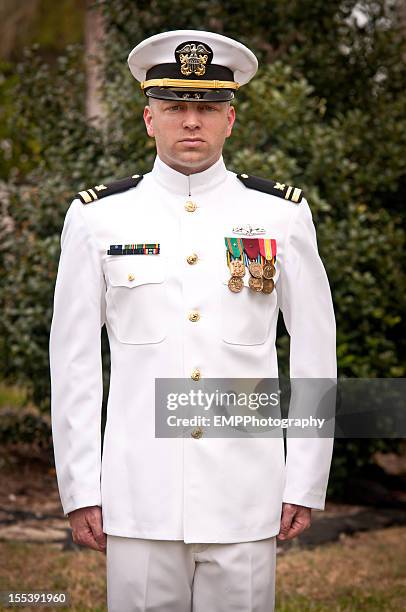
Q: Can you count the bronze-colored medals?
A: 6